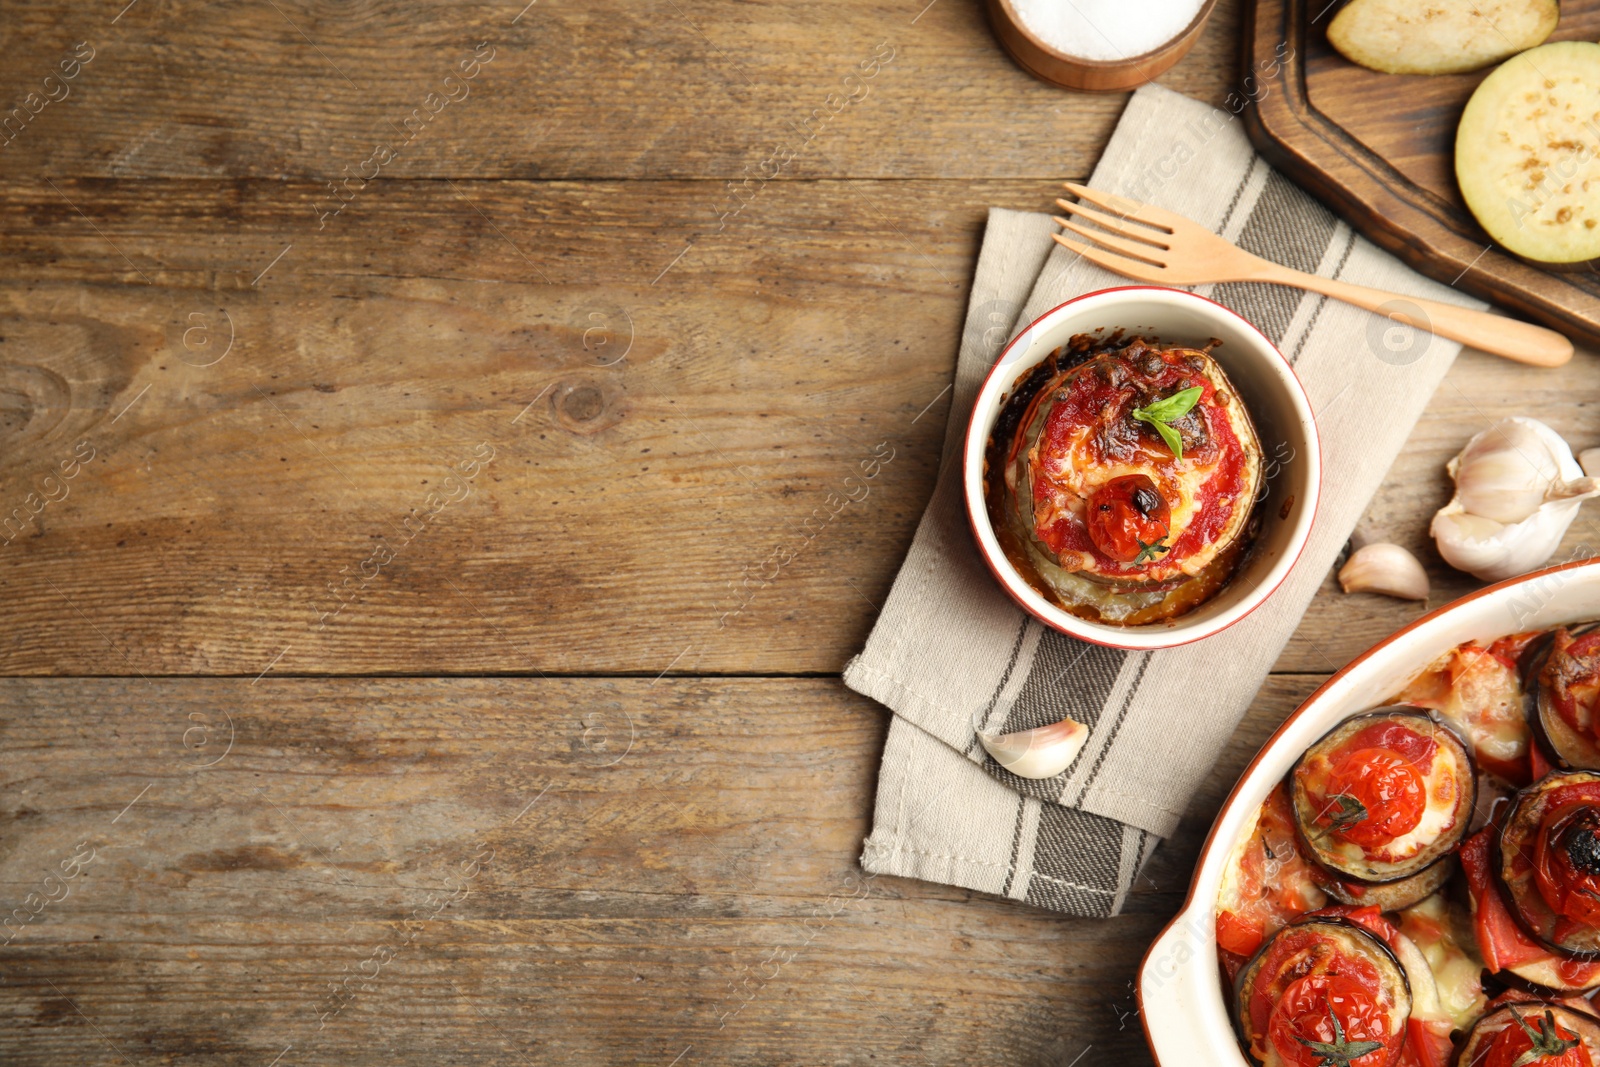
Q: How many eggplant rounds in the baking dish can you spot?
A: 5